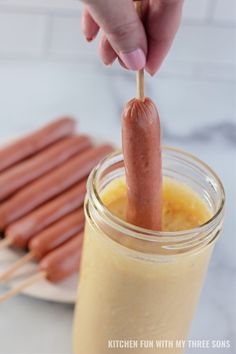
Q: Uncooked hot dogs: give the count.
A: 7